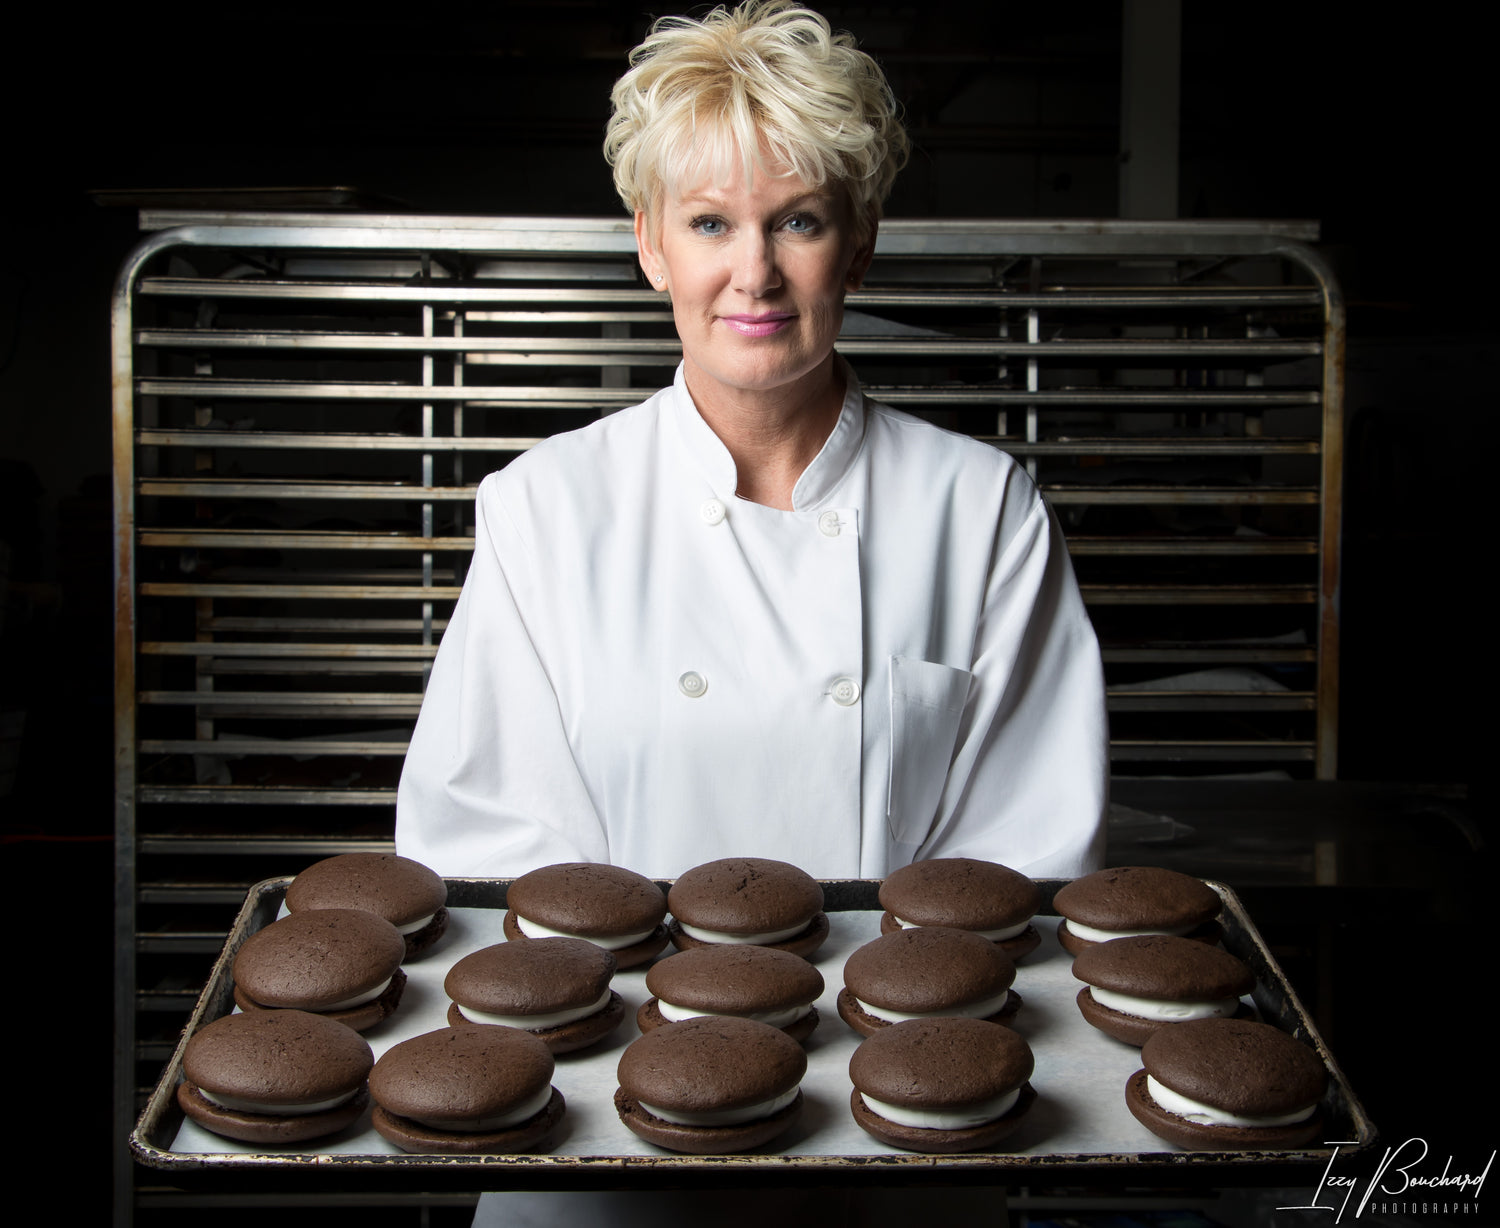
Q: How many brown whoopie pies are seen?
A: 15